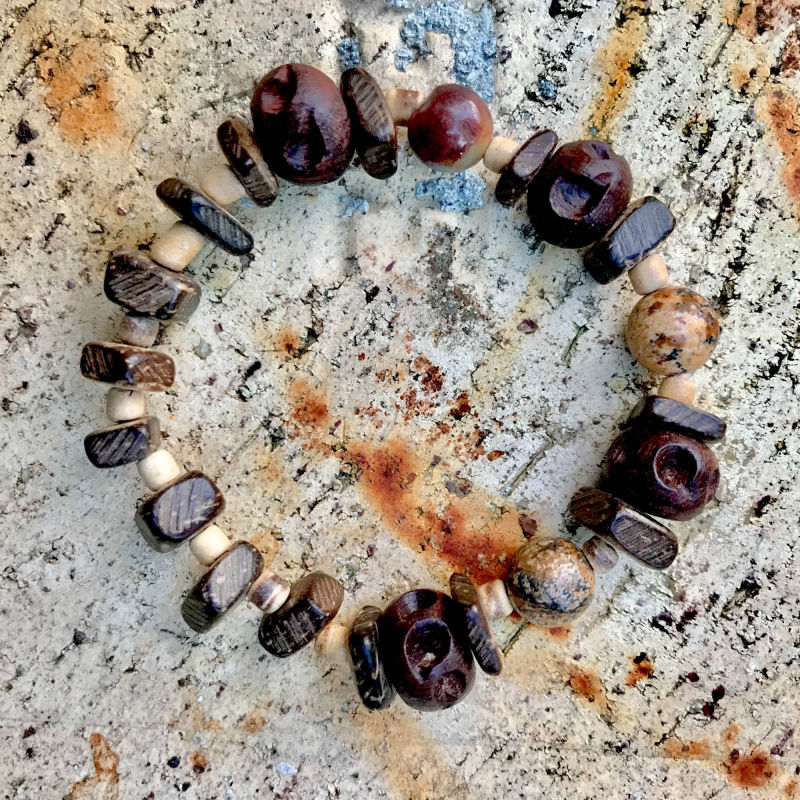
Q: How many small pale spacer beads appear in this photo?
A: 14